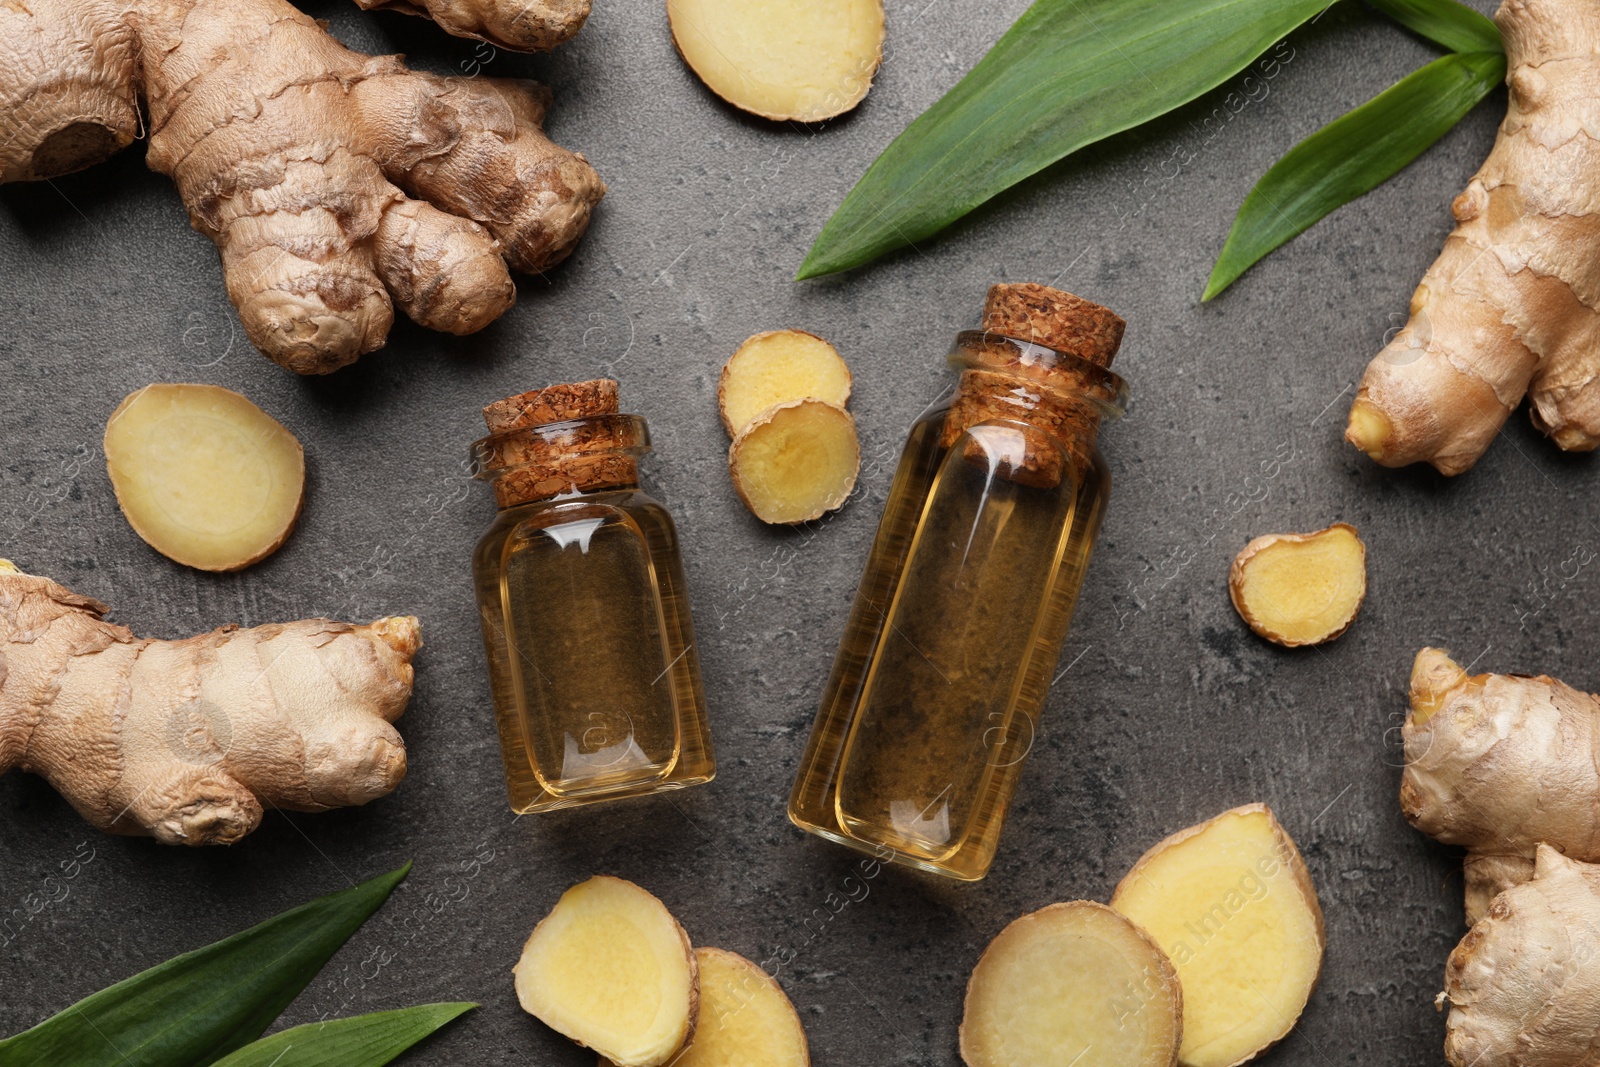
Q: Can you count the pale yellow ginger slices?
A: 9